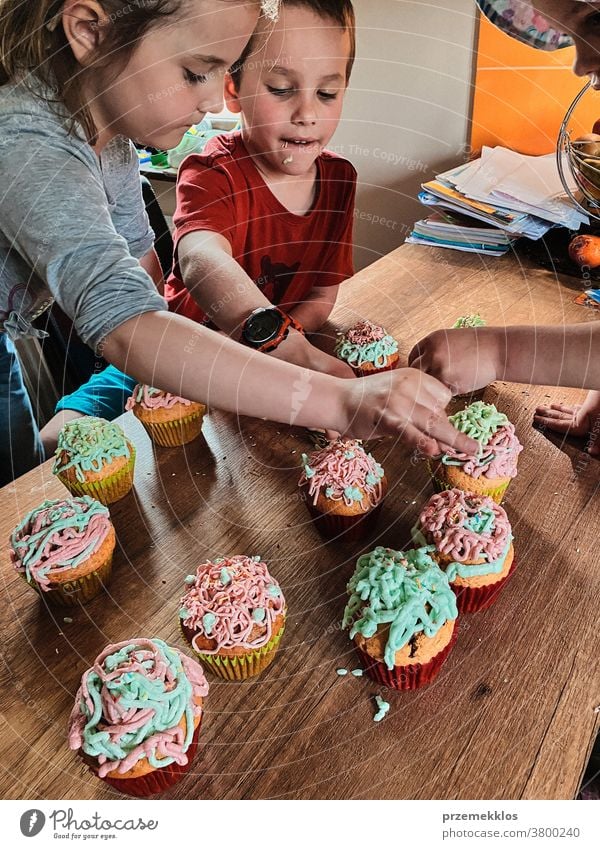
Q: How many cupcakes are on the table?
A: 11